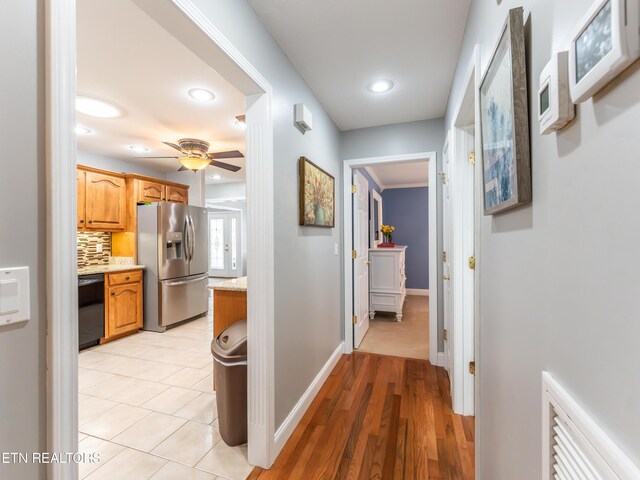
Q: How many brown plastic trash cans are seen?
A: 1